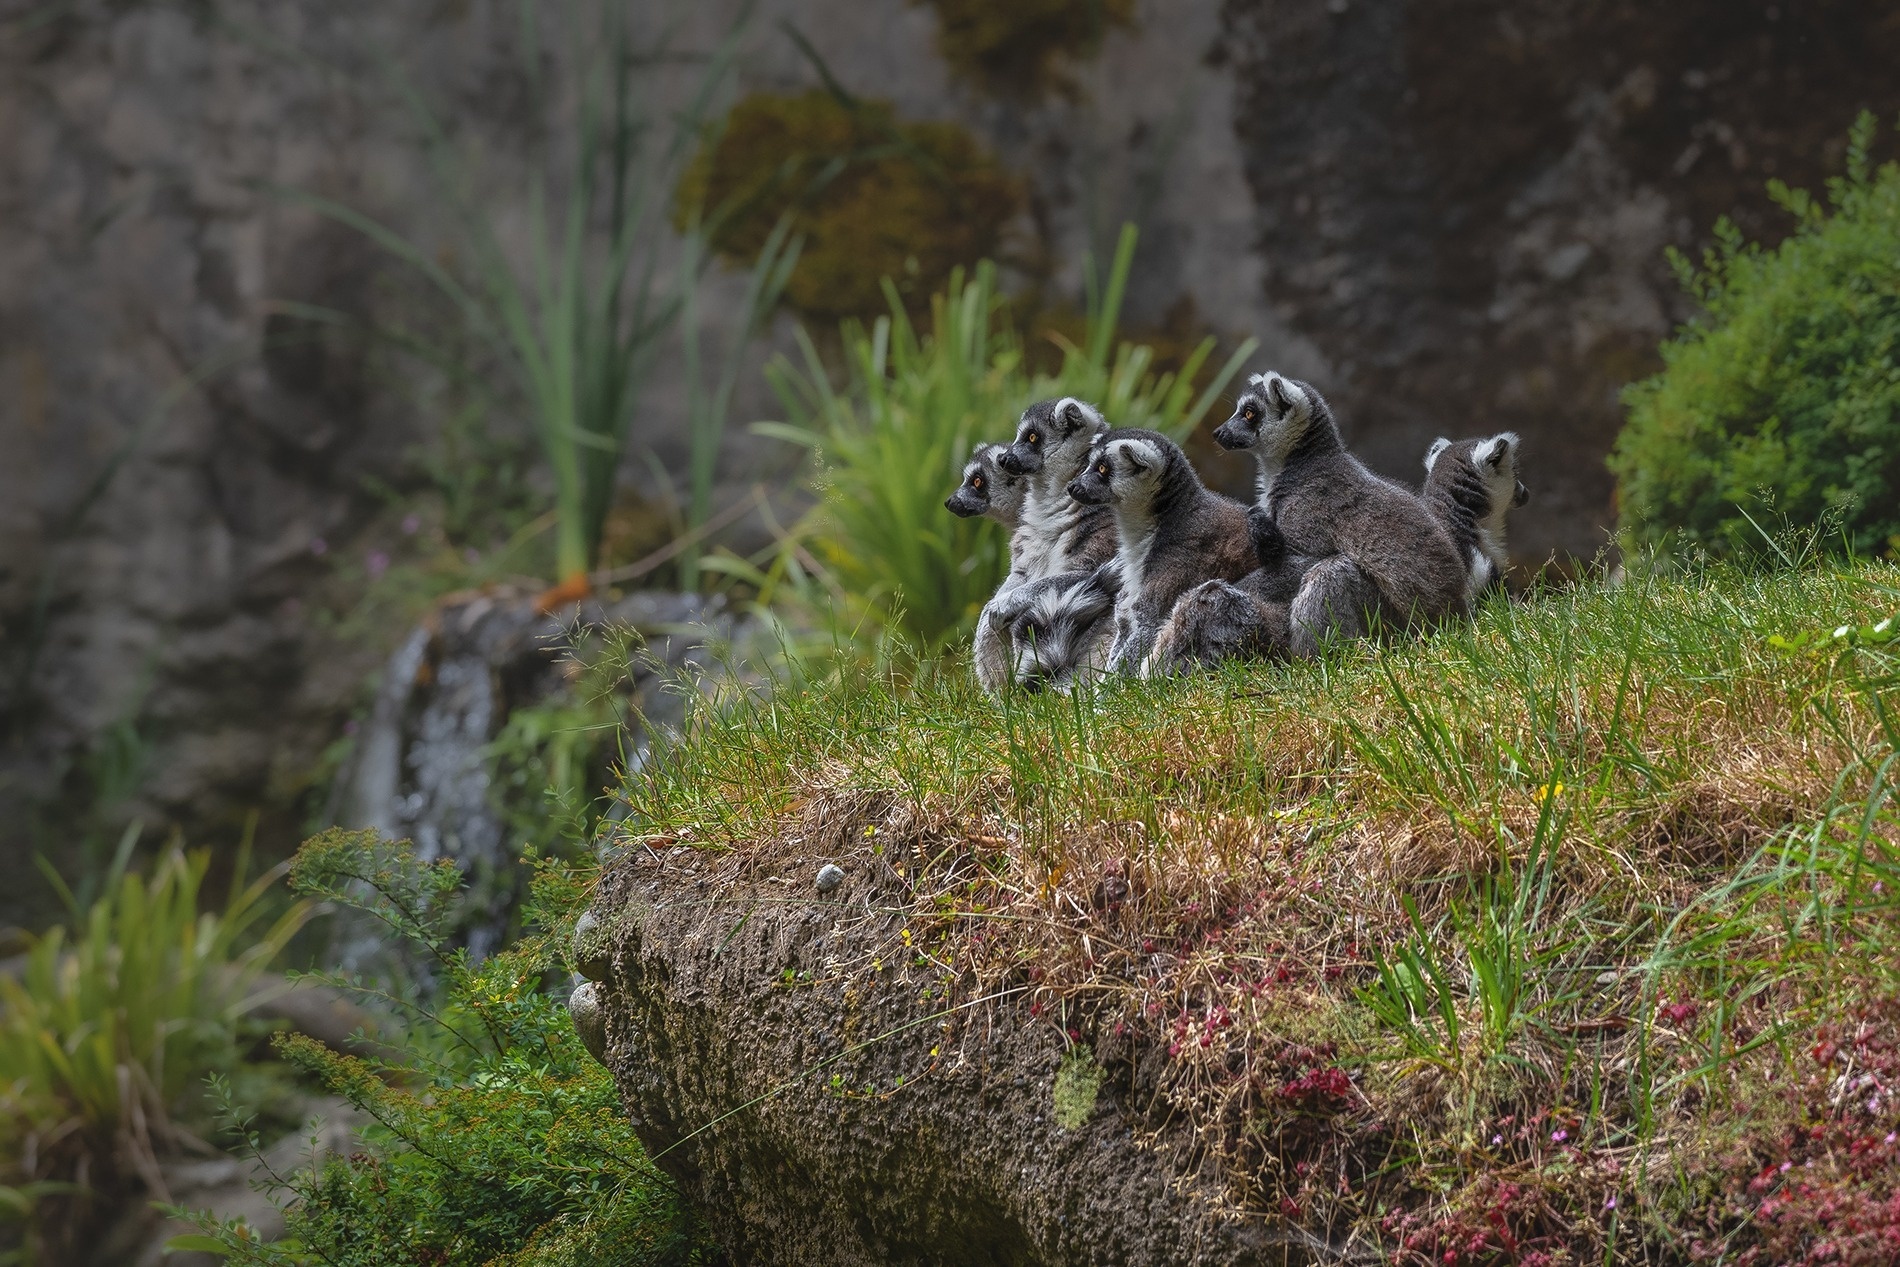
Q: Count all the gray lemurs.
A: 5